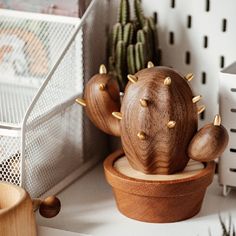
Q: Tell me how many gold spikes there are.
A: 14